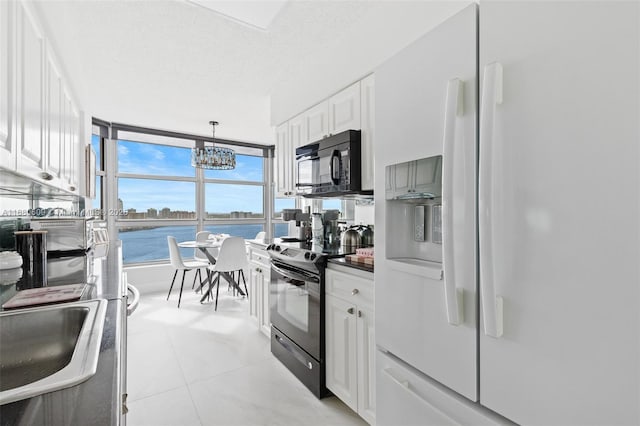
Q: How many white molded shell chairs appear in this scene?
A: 4